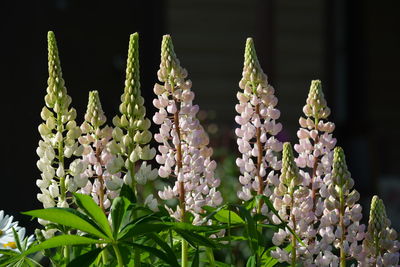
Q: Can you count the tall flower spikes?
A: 9